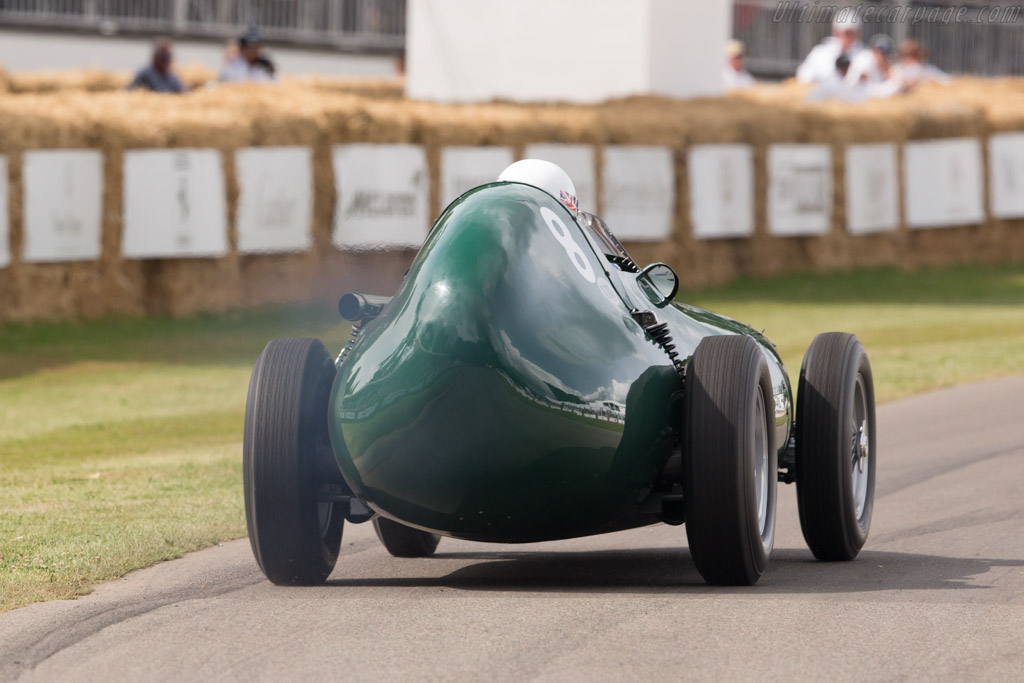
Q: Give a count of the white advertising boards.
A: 13